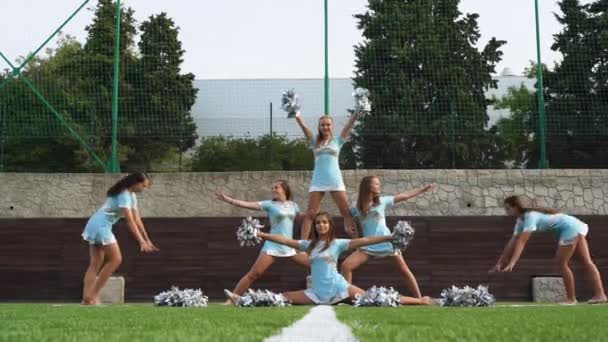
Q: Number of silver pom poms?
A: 8